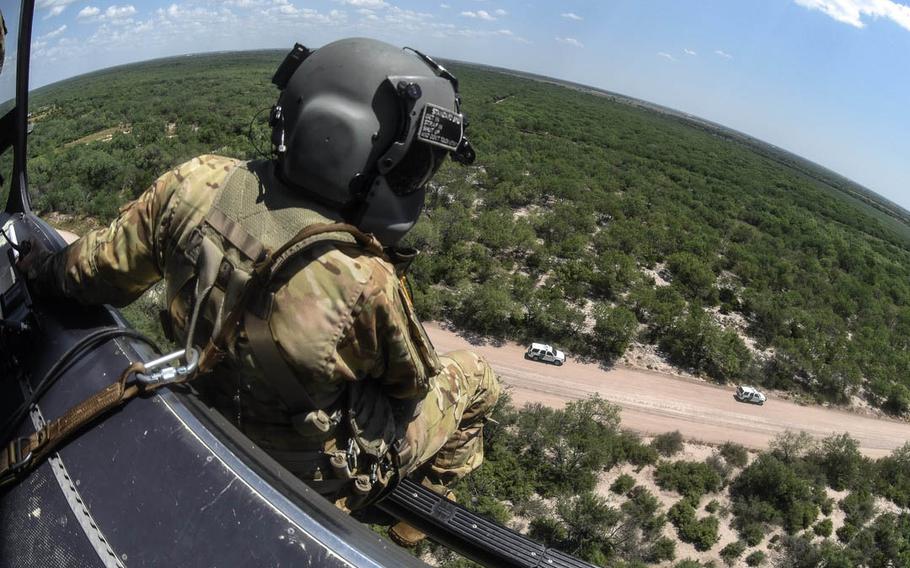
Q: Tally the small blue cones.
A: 0